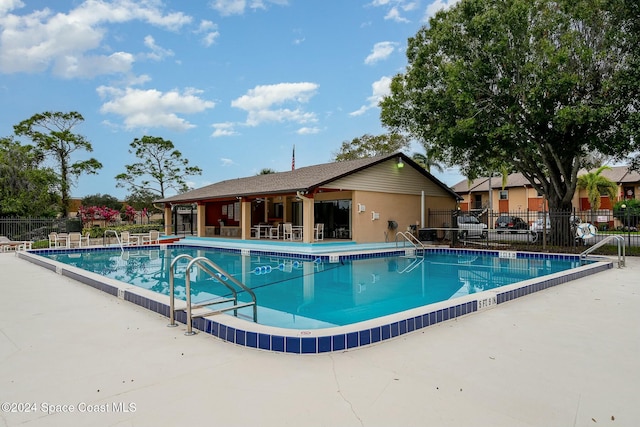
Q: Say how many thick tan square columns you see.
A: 4